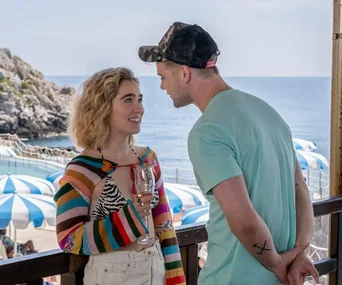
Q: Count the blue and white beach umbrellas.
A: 8